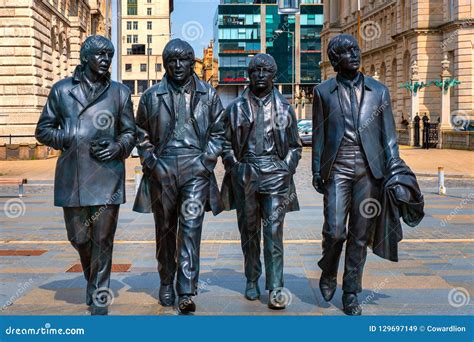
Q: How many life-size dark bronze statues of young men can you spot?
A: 4